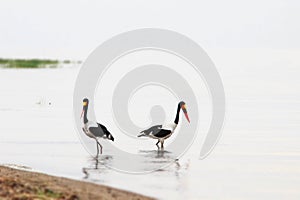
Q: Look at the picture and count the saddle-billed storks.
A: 2